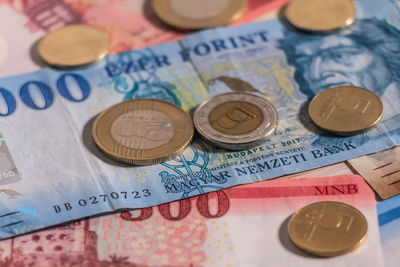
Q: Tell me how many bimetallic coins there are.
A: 3